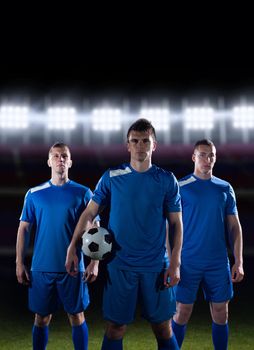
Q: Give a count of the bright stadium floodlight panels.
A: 6